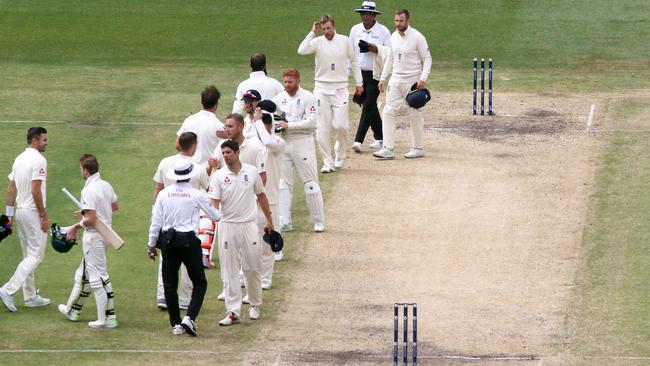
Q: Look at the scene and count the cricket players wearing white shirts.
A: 12